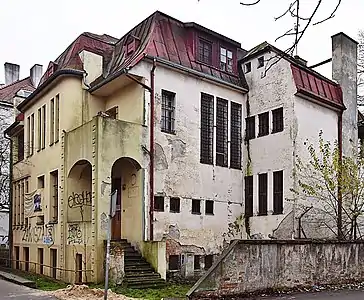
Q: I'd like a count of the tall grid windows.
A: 3